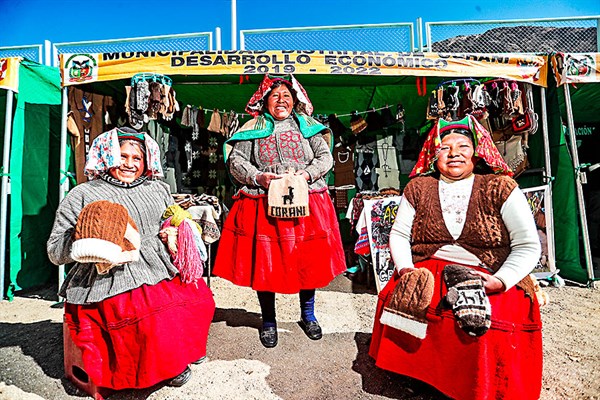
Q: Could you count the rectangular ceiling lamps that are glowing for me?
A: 0